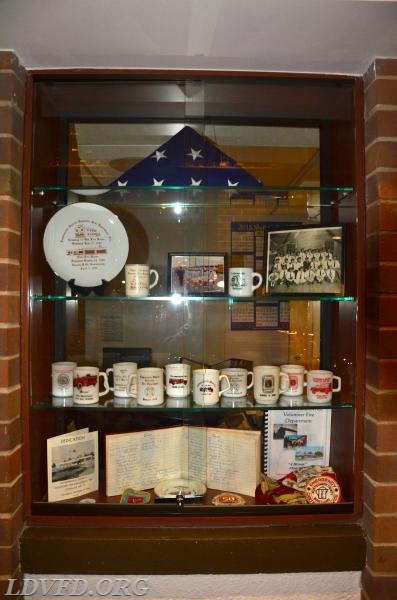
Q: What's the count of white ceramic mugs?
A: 12